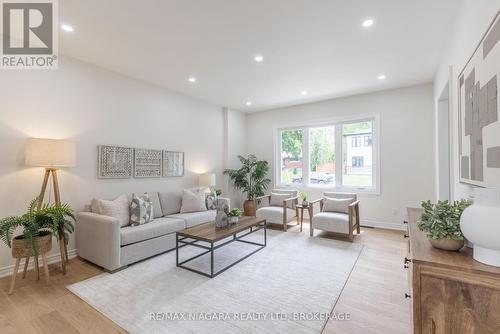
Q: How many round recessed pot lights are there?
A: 7